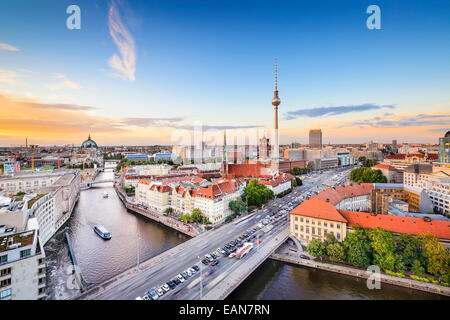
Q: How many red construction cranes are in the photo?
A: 2